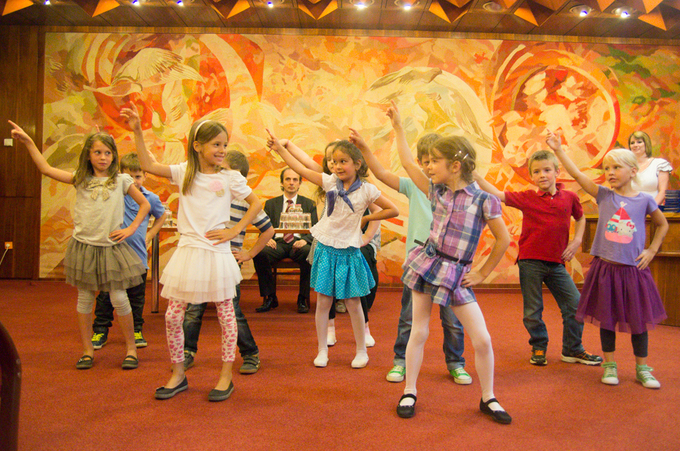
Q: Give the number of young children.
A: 10